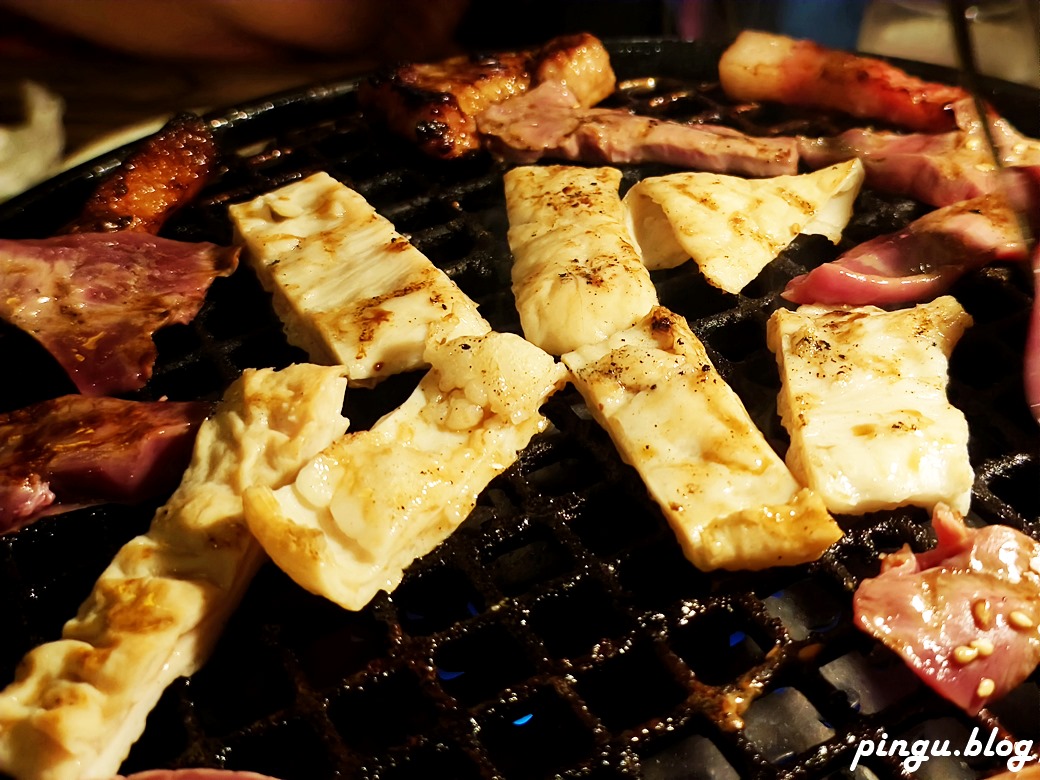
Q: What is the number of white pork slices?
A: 7